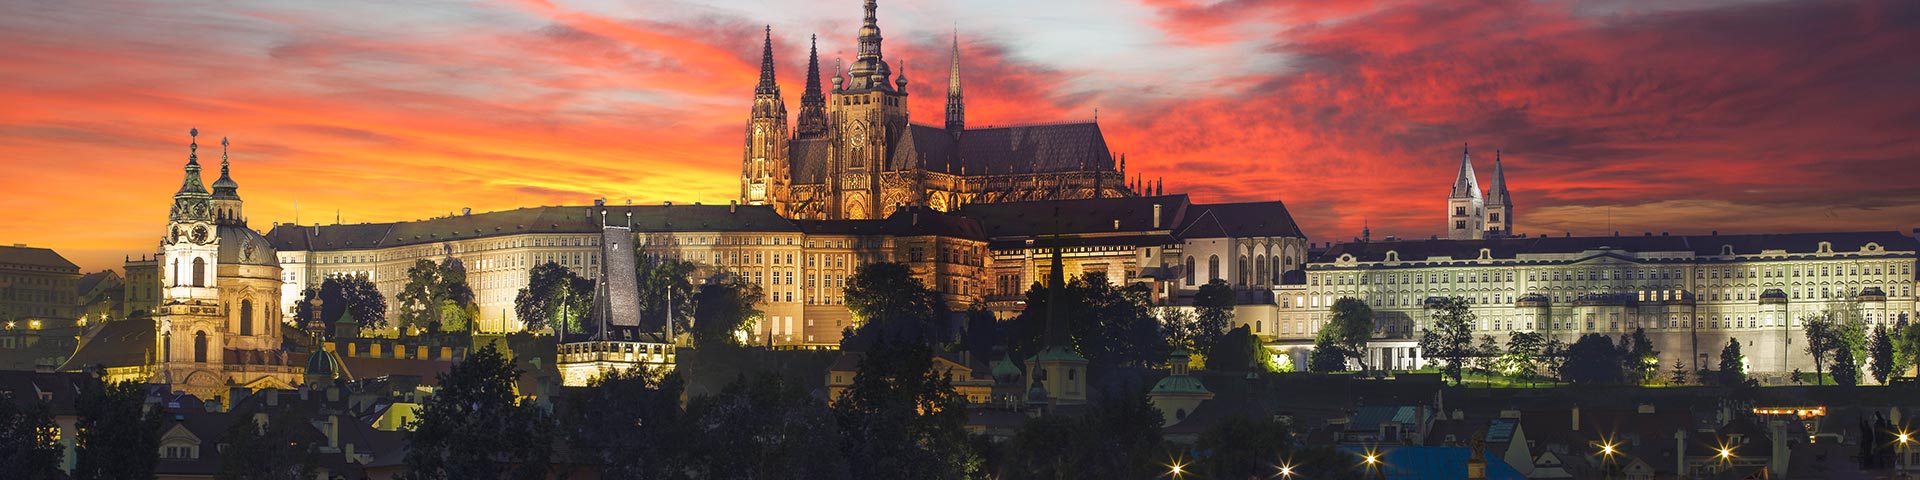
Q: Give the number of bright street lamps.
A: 6